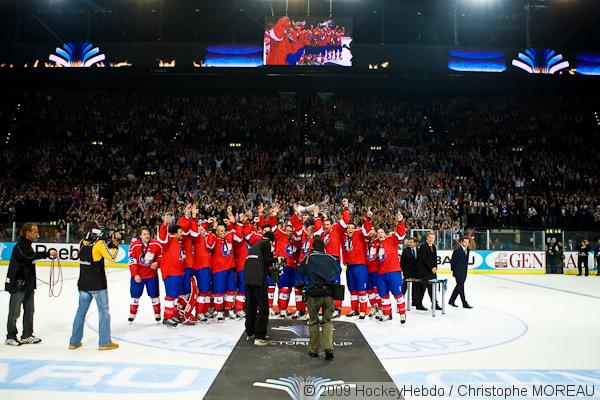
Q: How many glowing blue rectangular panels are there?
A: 3